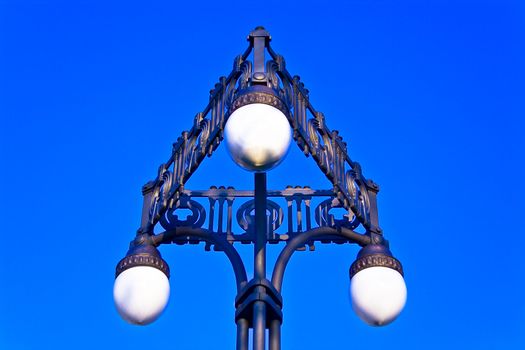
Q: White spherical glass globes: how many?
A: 3